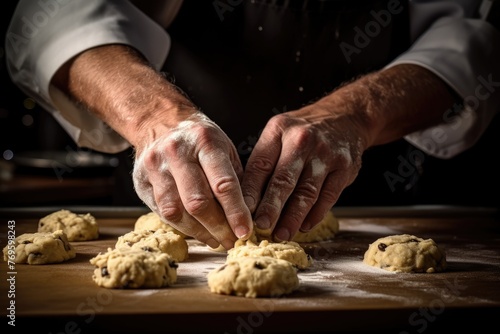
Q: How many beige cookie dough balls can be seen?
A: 9